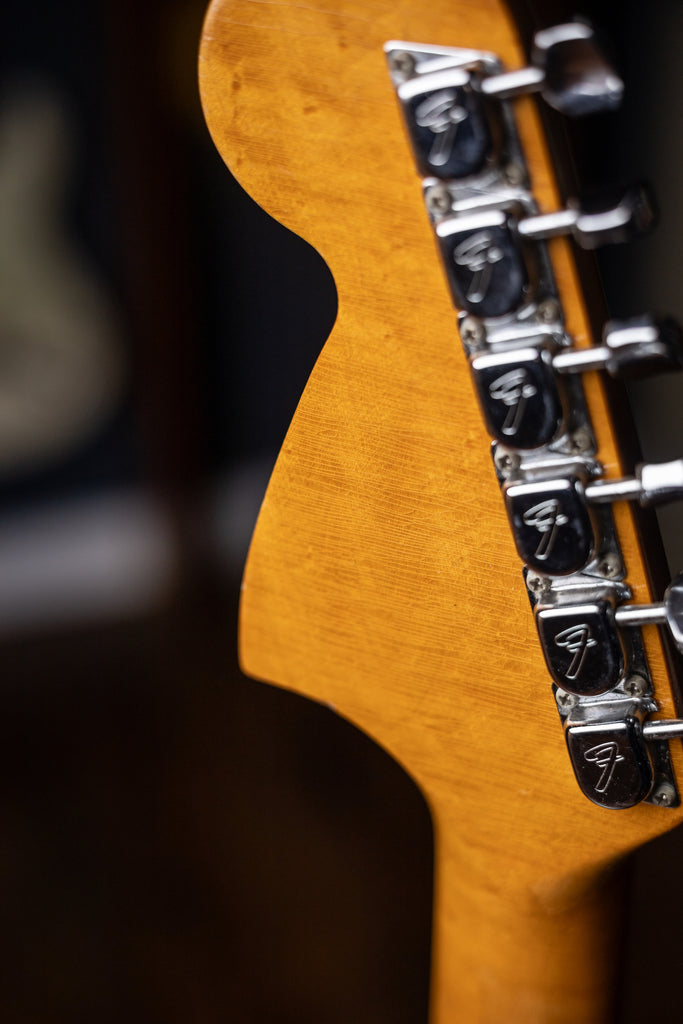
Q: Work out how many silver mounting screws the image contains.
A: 12